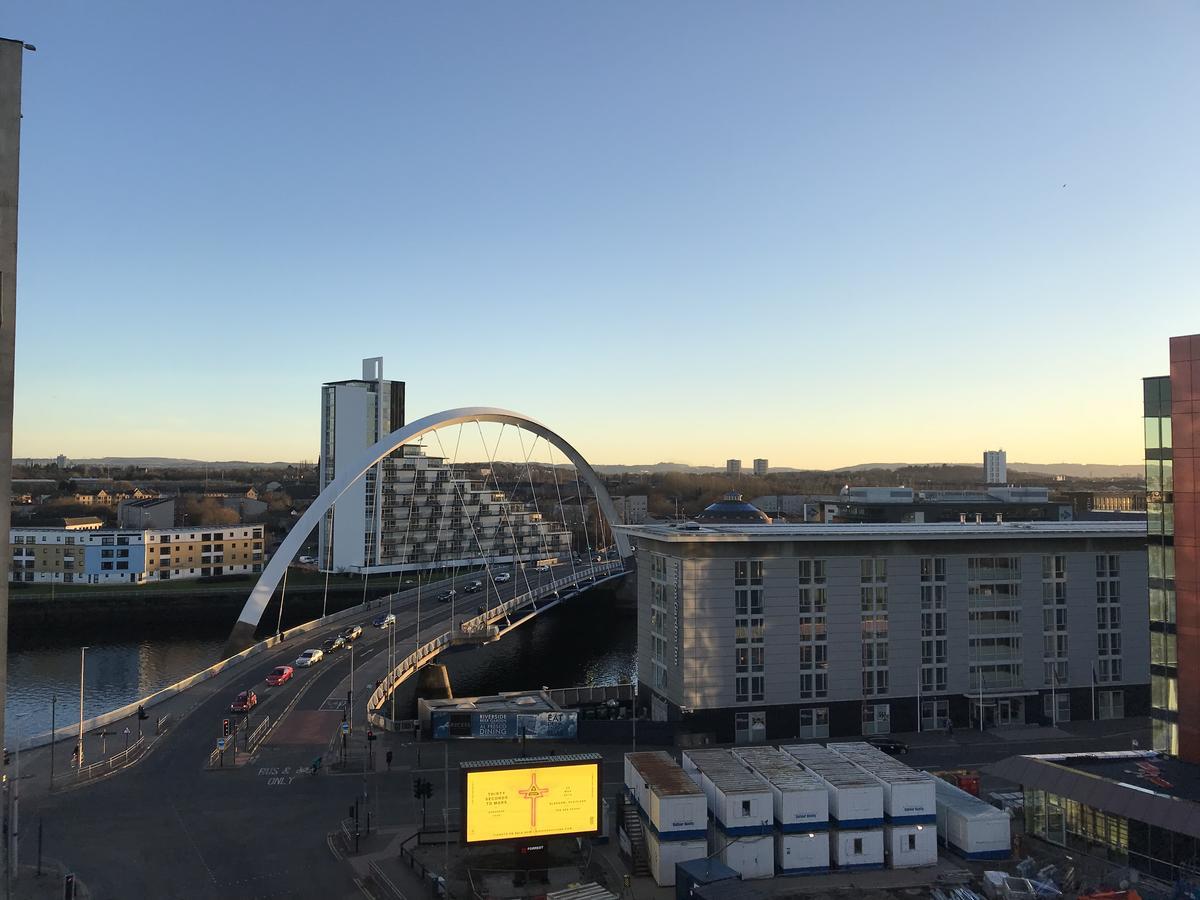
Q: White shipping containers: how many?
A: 11